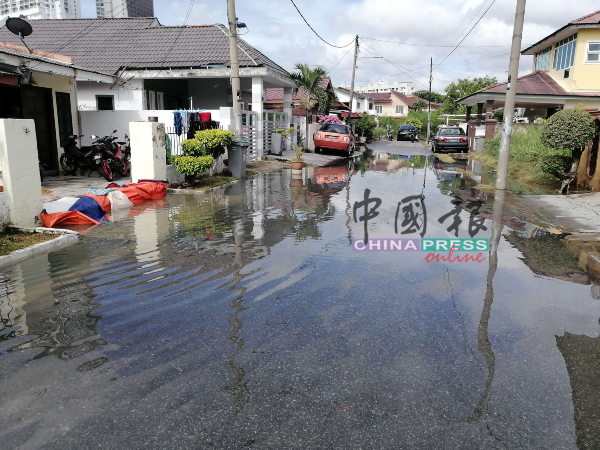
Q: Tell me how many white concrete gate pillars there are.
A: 2